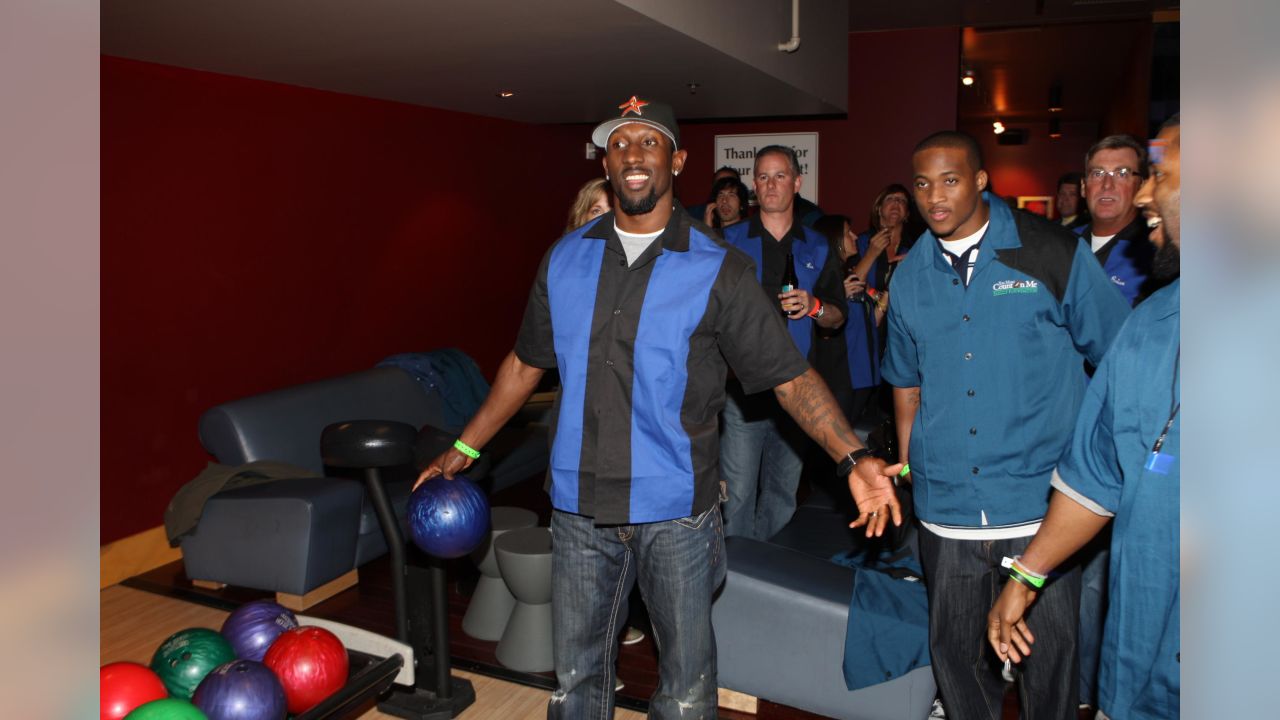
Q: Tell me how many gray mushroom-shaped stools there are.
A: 2